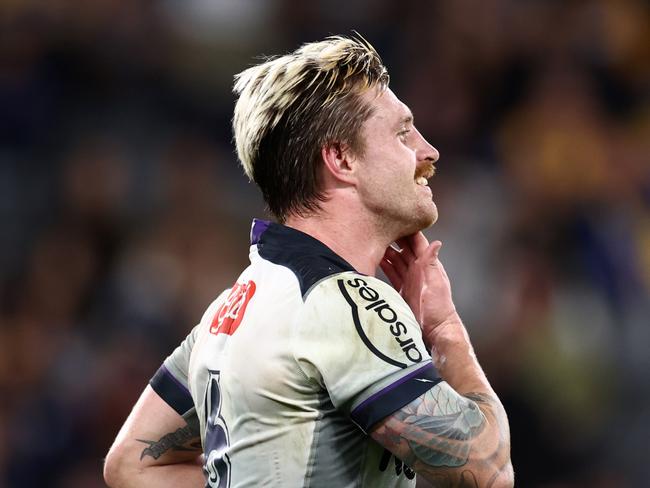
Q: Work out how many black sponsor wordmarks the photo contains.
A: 1